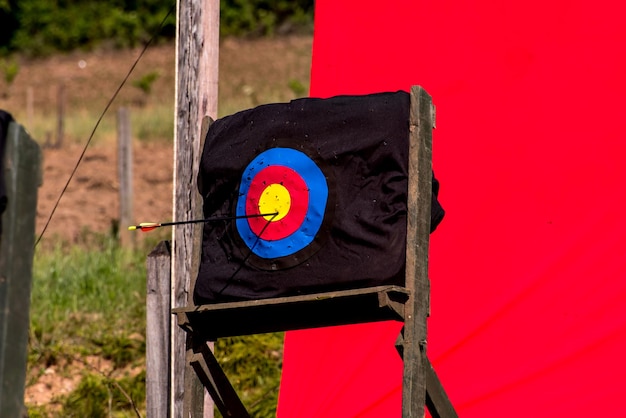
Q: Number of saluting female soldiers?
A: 0